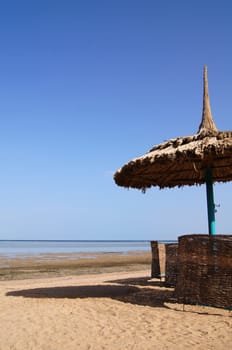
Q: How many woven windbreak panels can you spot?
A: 3